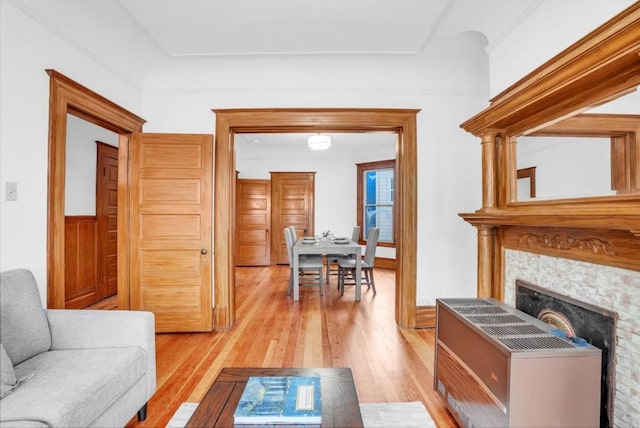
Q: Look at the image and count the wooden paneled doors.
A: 4